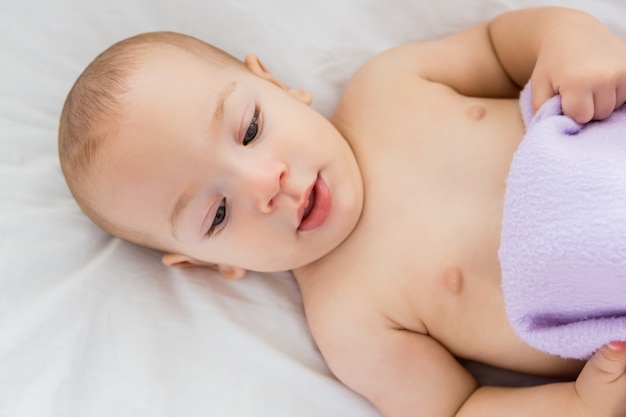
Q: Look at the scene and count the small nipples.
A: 2